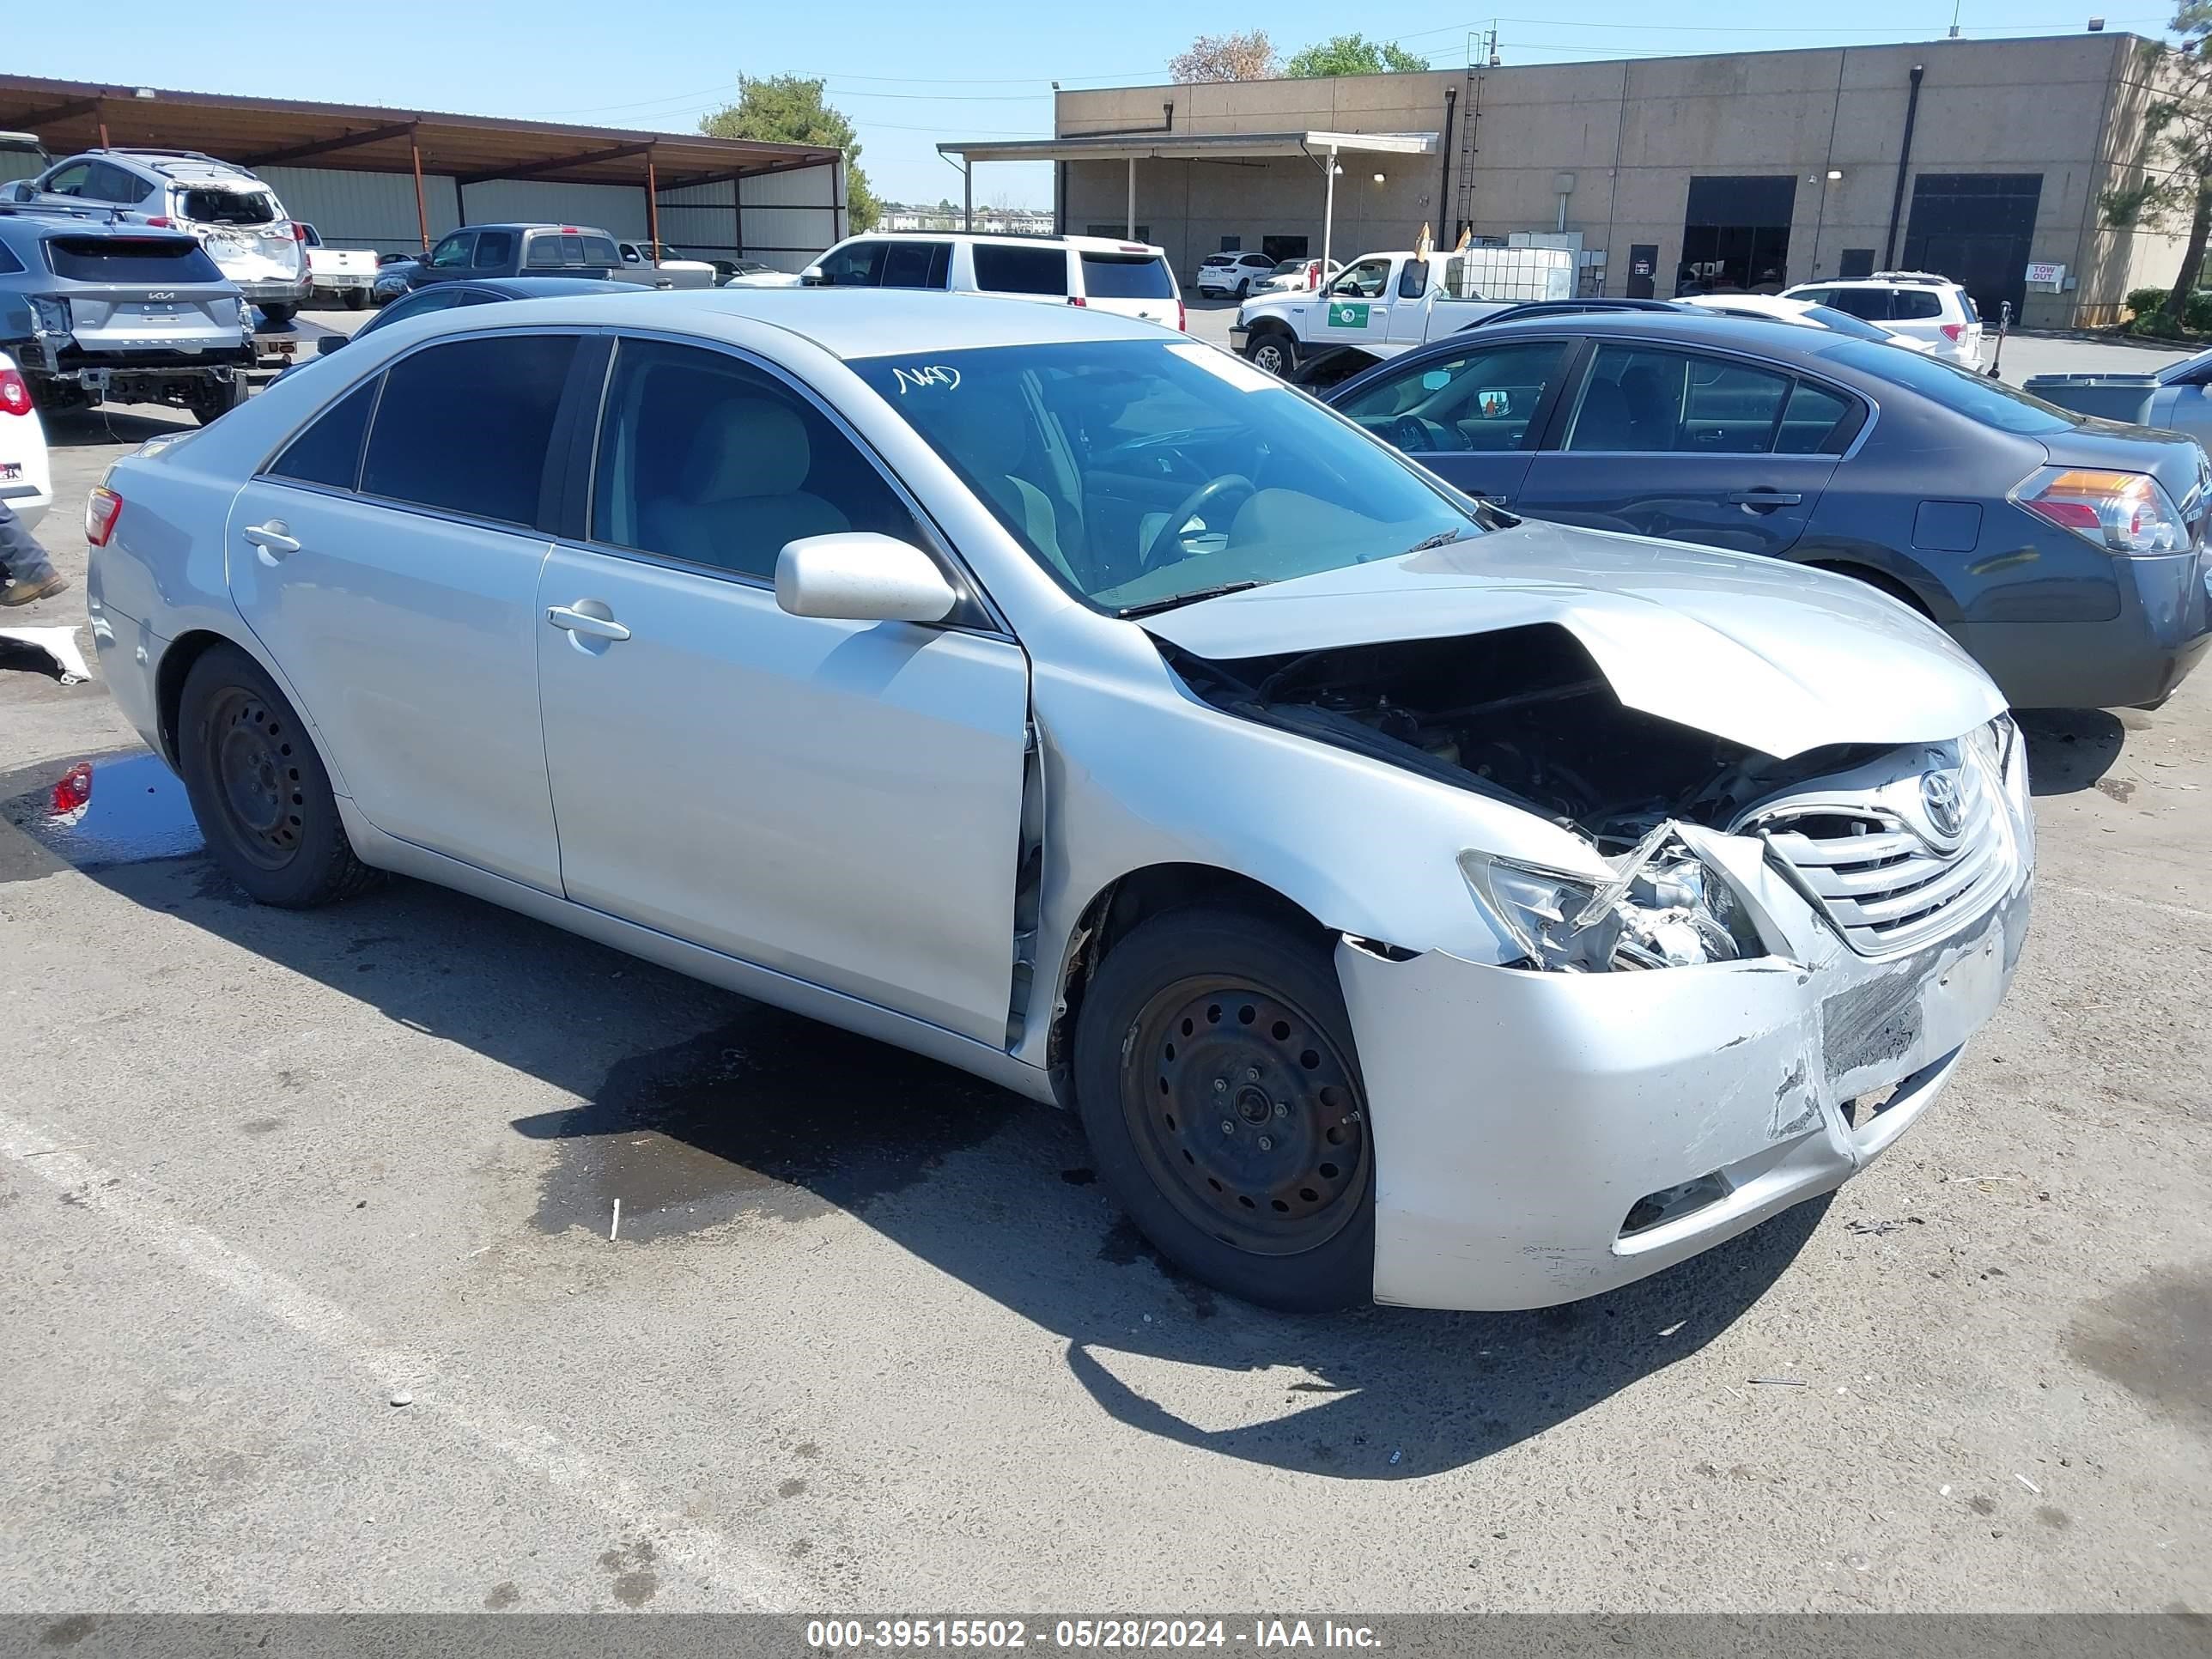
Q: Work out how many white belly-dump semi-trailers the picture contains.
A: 0